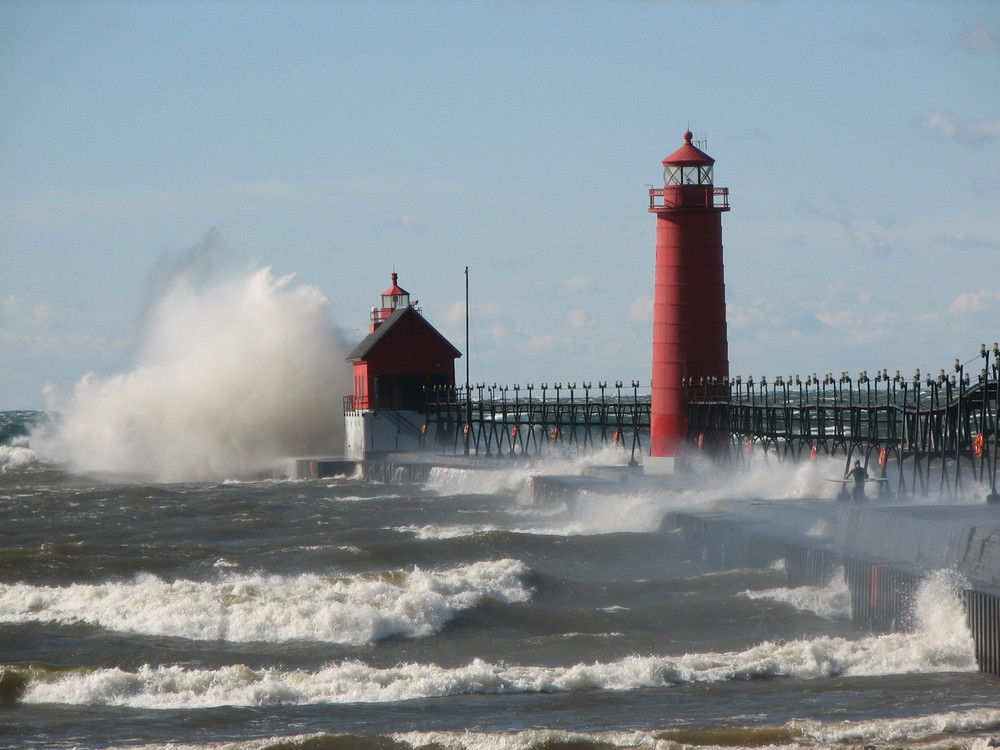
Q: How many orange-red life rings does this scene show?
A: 10